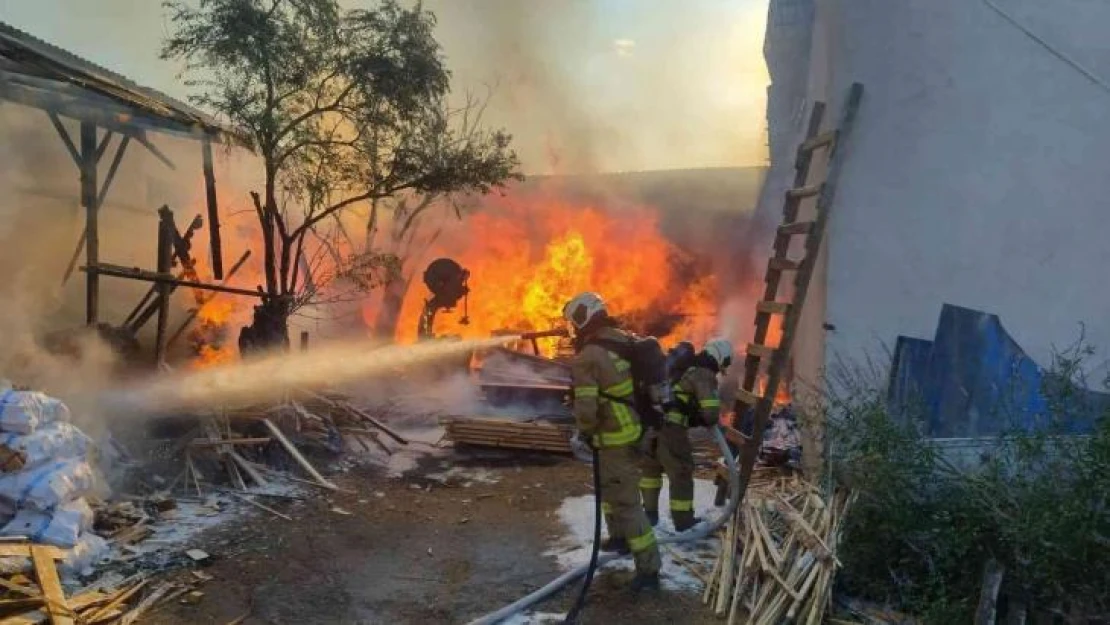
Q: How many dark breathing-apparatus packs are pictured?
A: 2